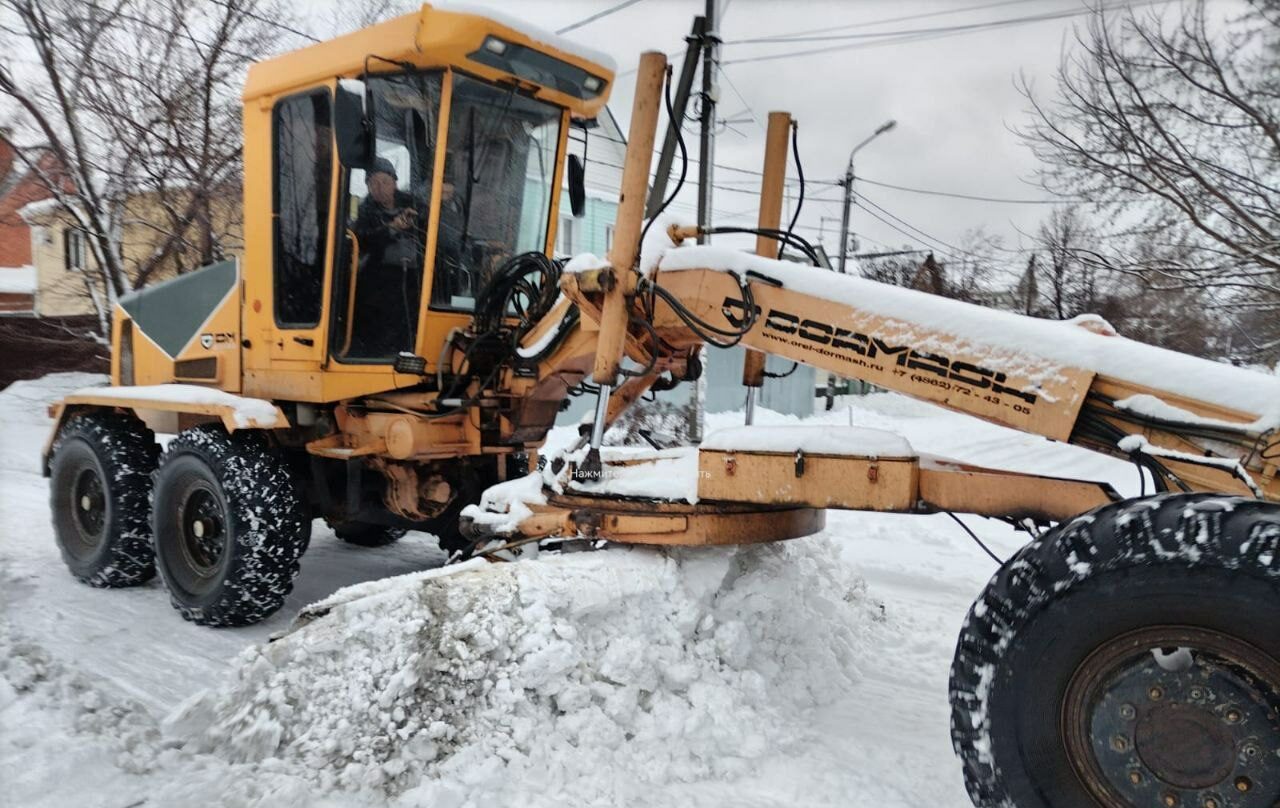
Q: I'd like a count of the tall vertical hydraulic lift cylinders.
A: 2